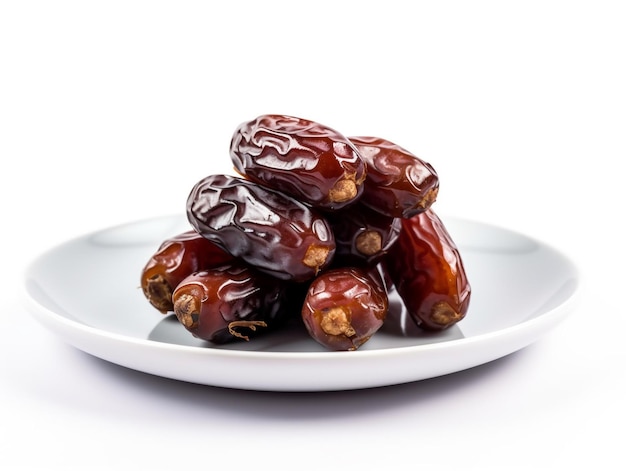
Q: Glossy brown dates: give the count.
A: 8